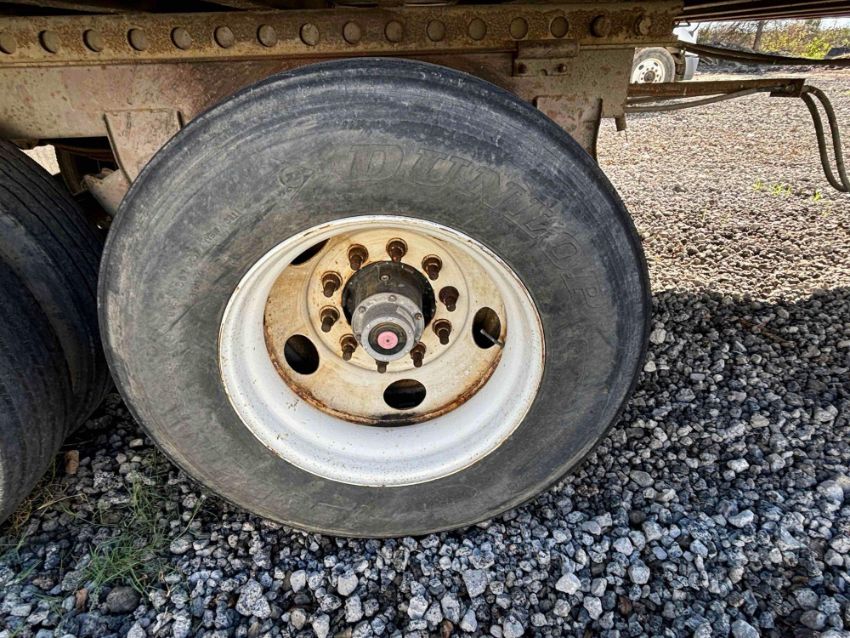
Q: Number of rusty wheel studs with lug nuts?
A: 10